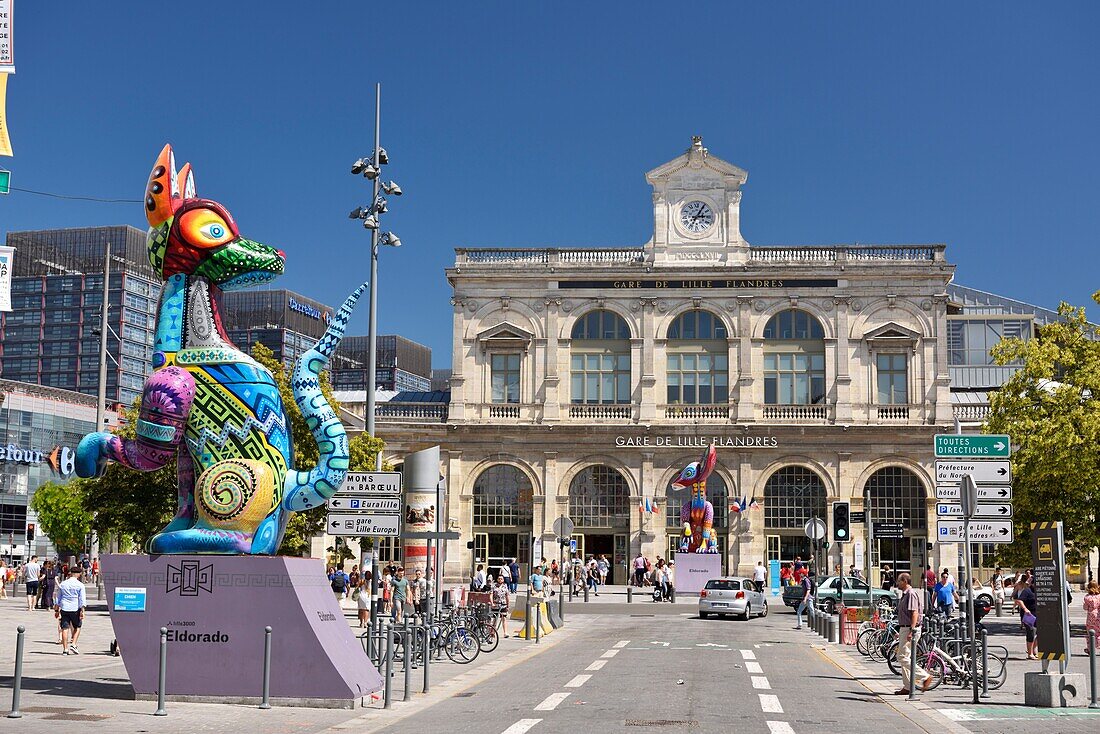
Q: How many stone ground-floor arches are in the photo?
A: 5